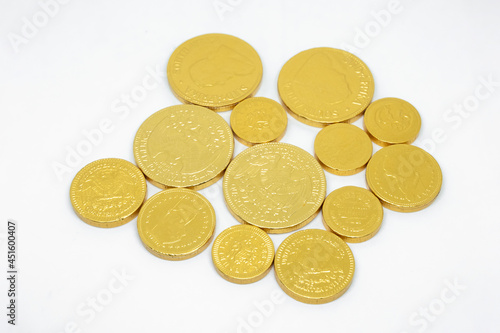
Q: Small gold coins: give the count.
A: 5